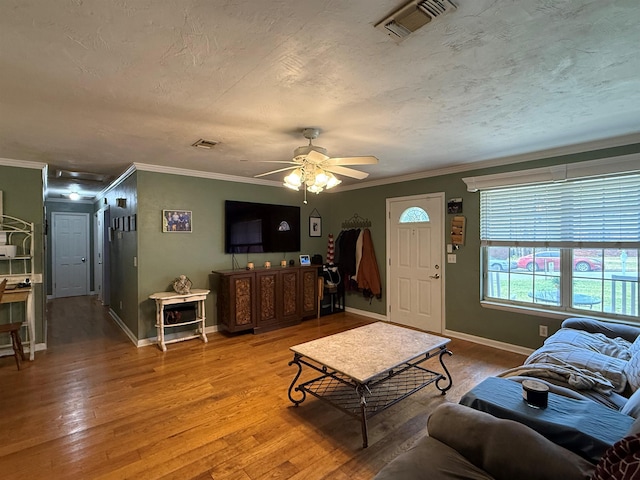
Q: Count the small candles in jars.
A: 3